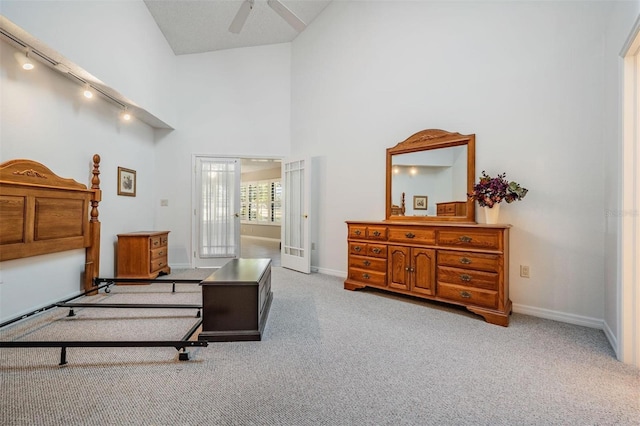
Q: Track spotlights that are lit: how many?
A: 3